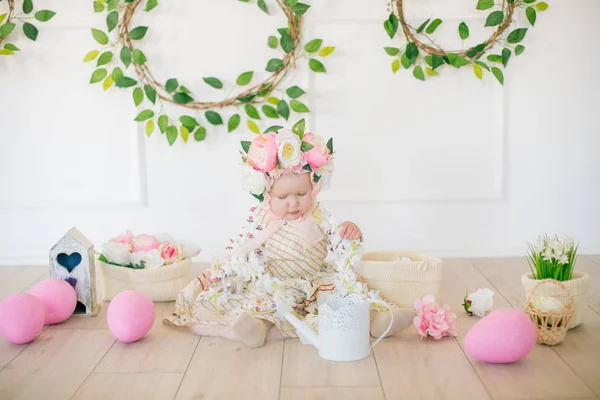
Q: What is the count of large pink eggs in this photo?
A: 4